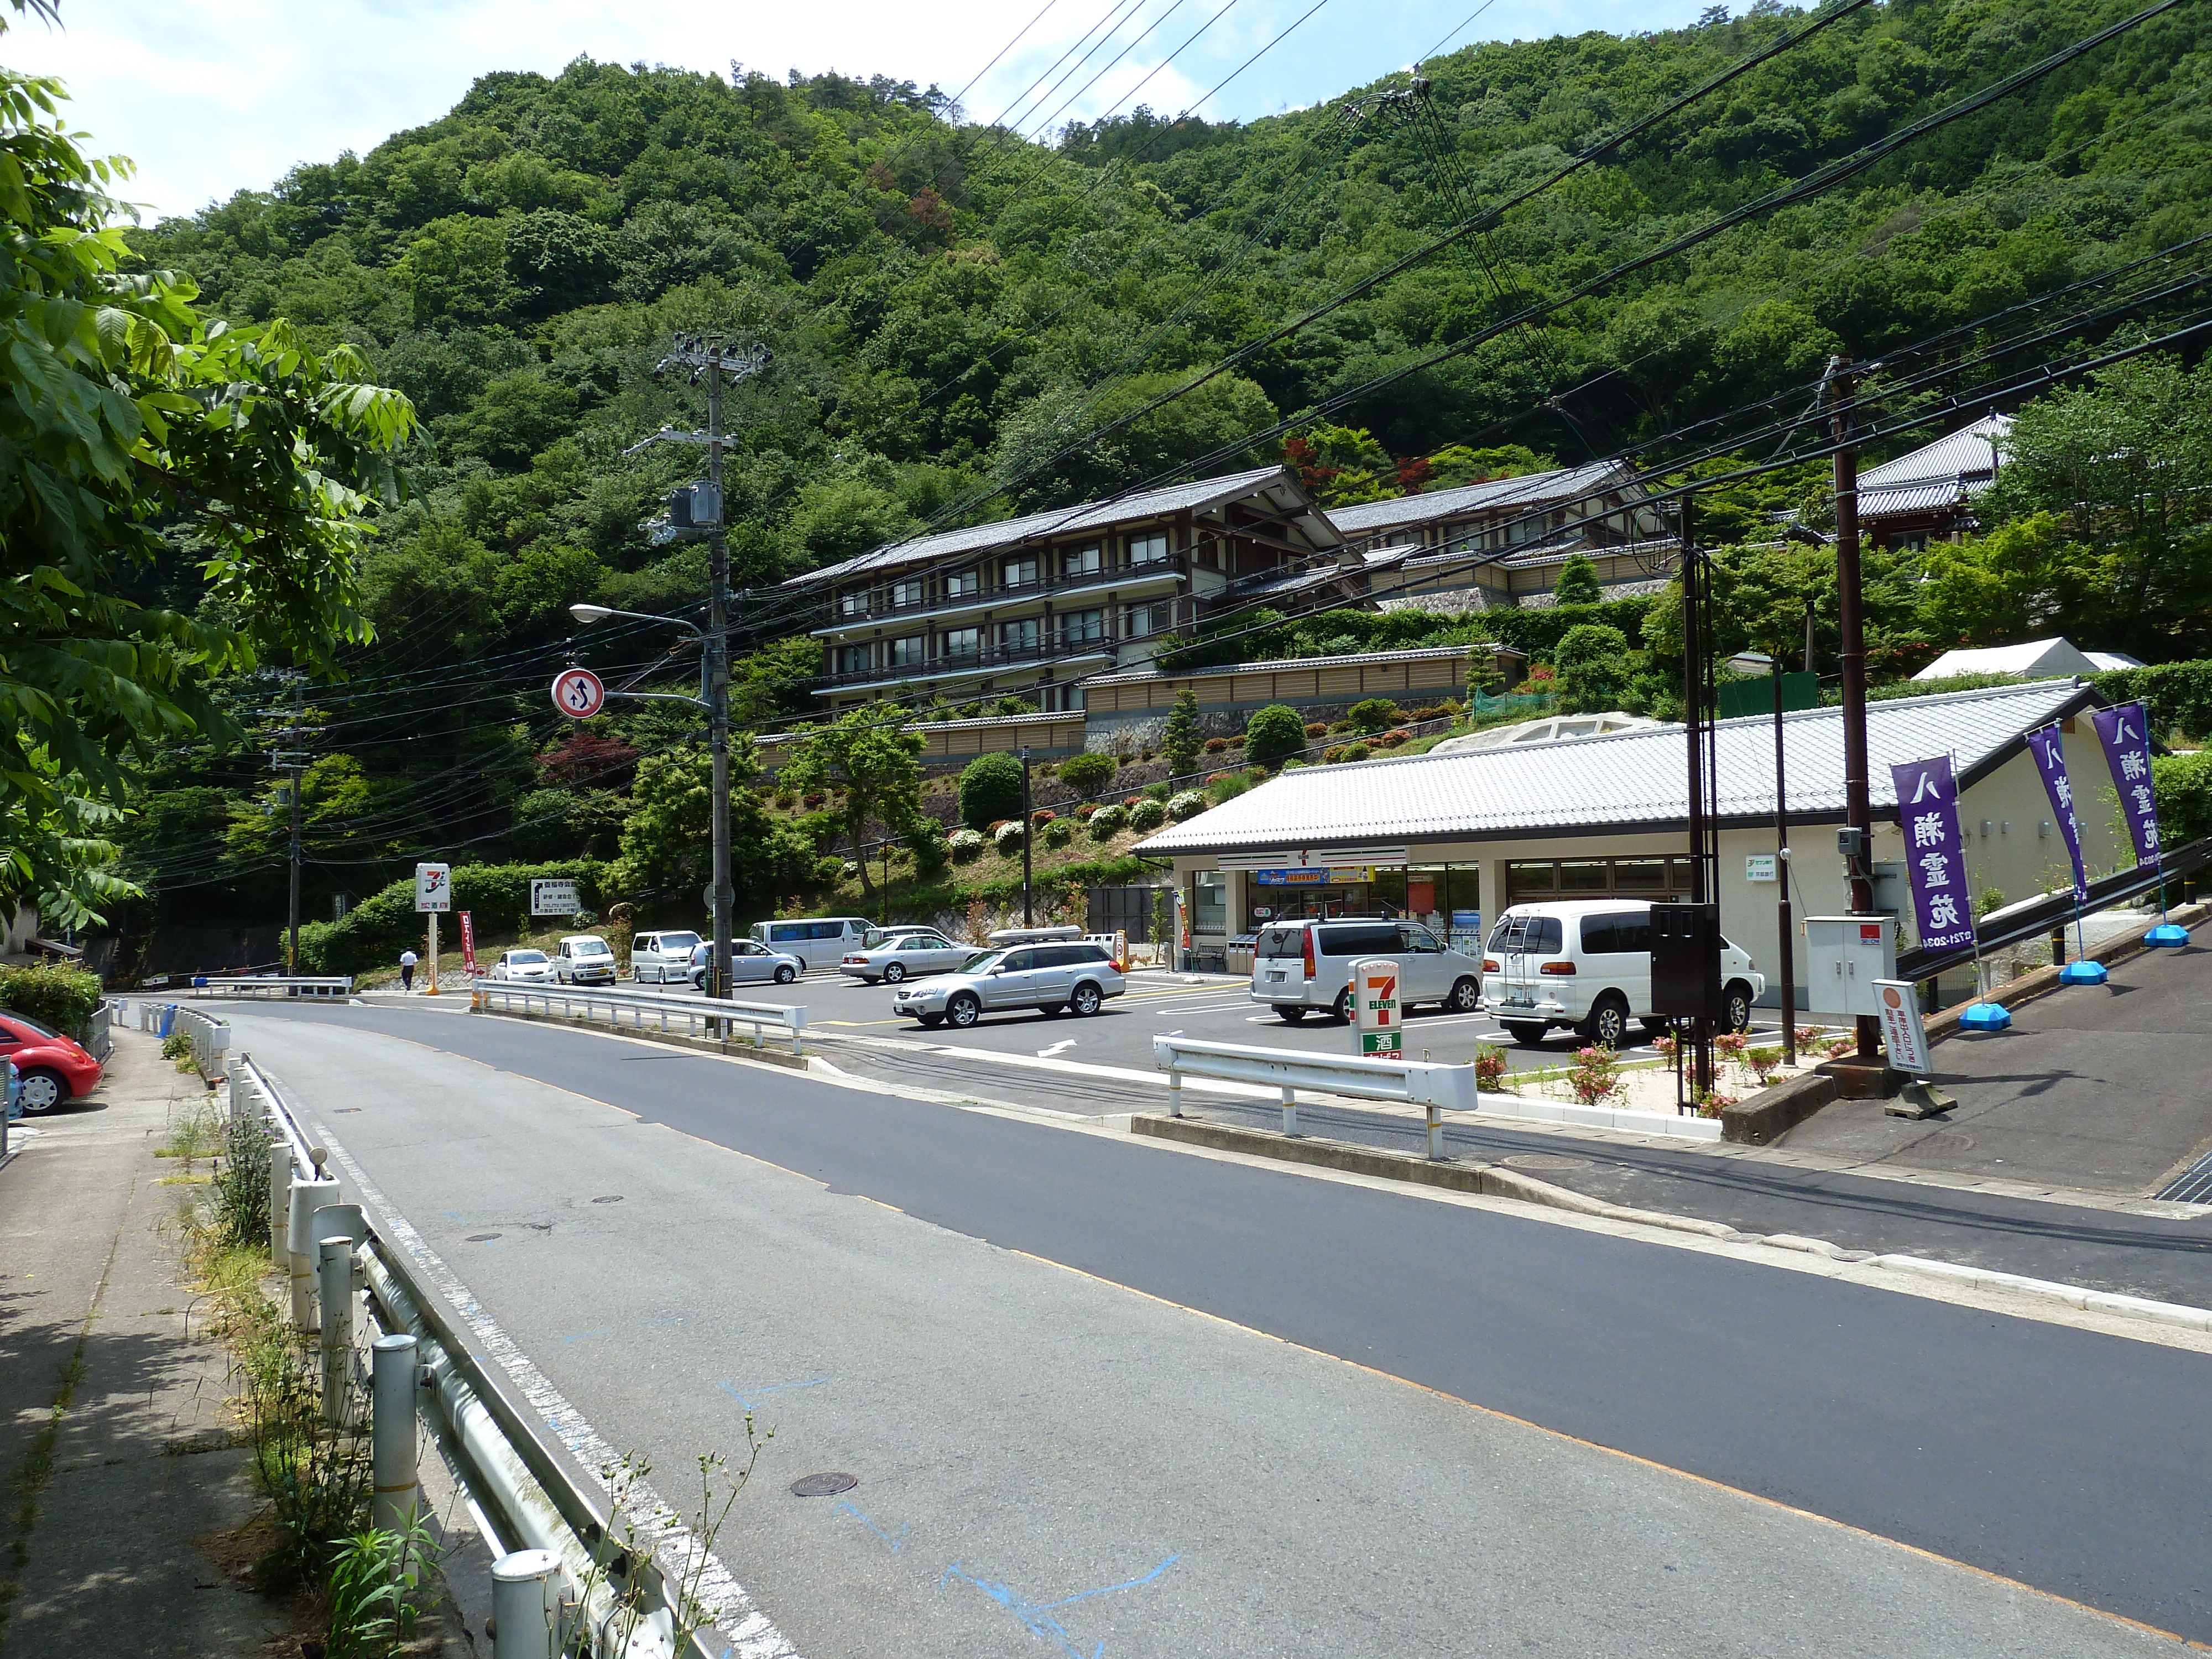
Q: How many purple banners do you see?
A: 3